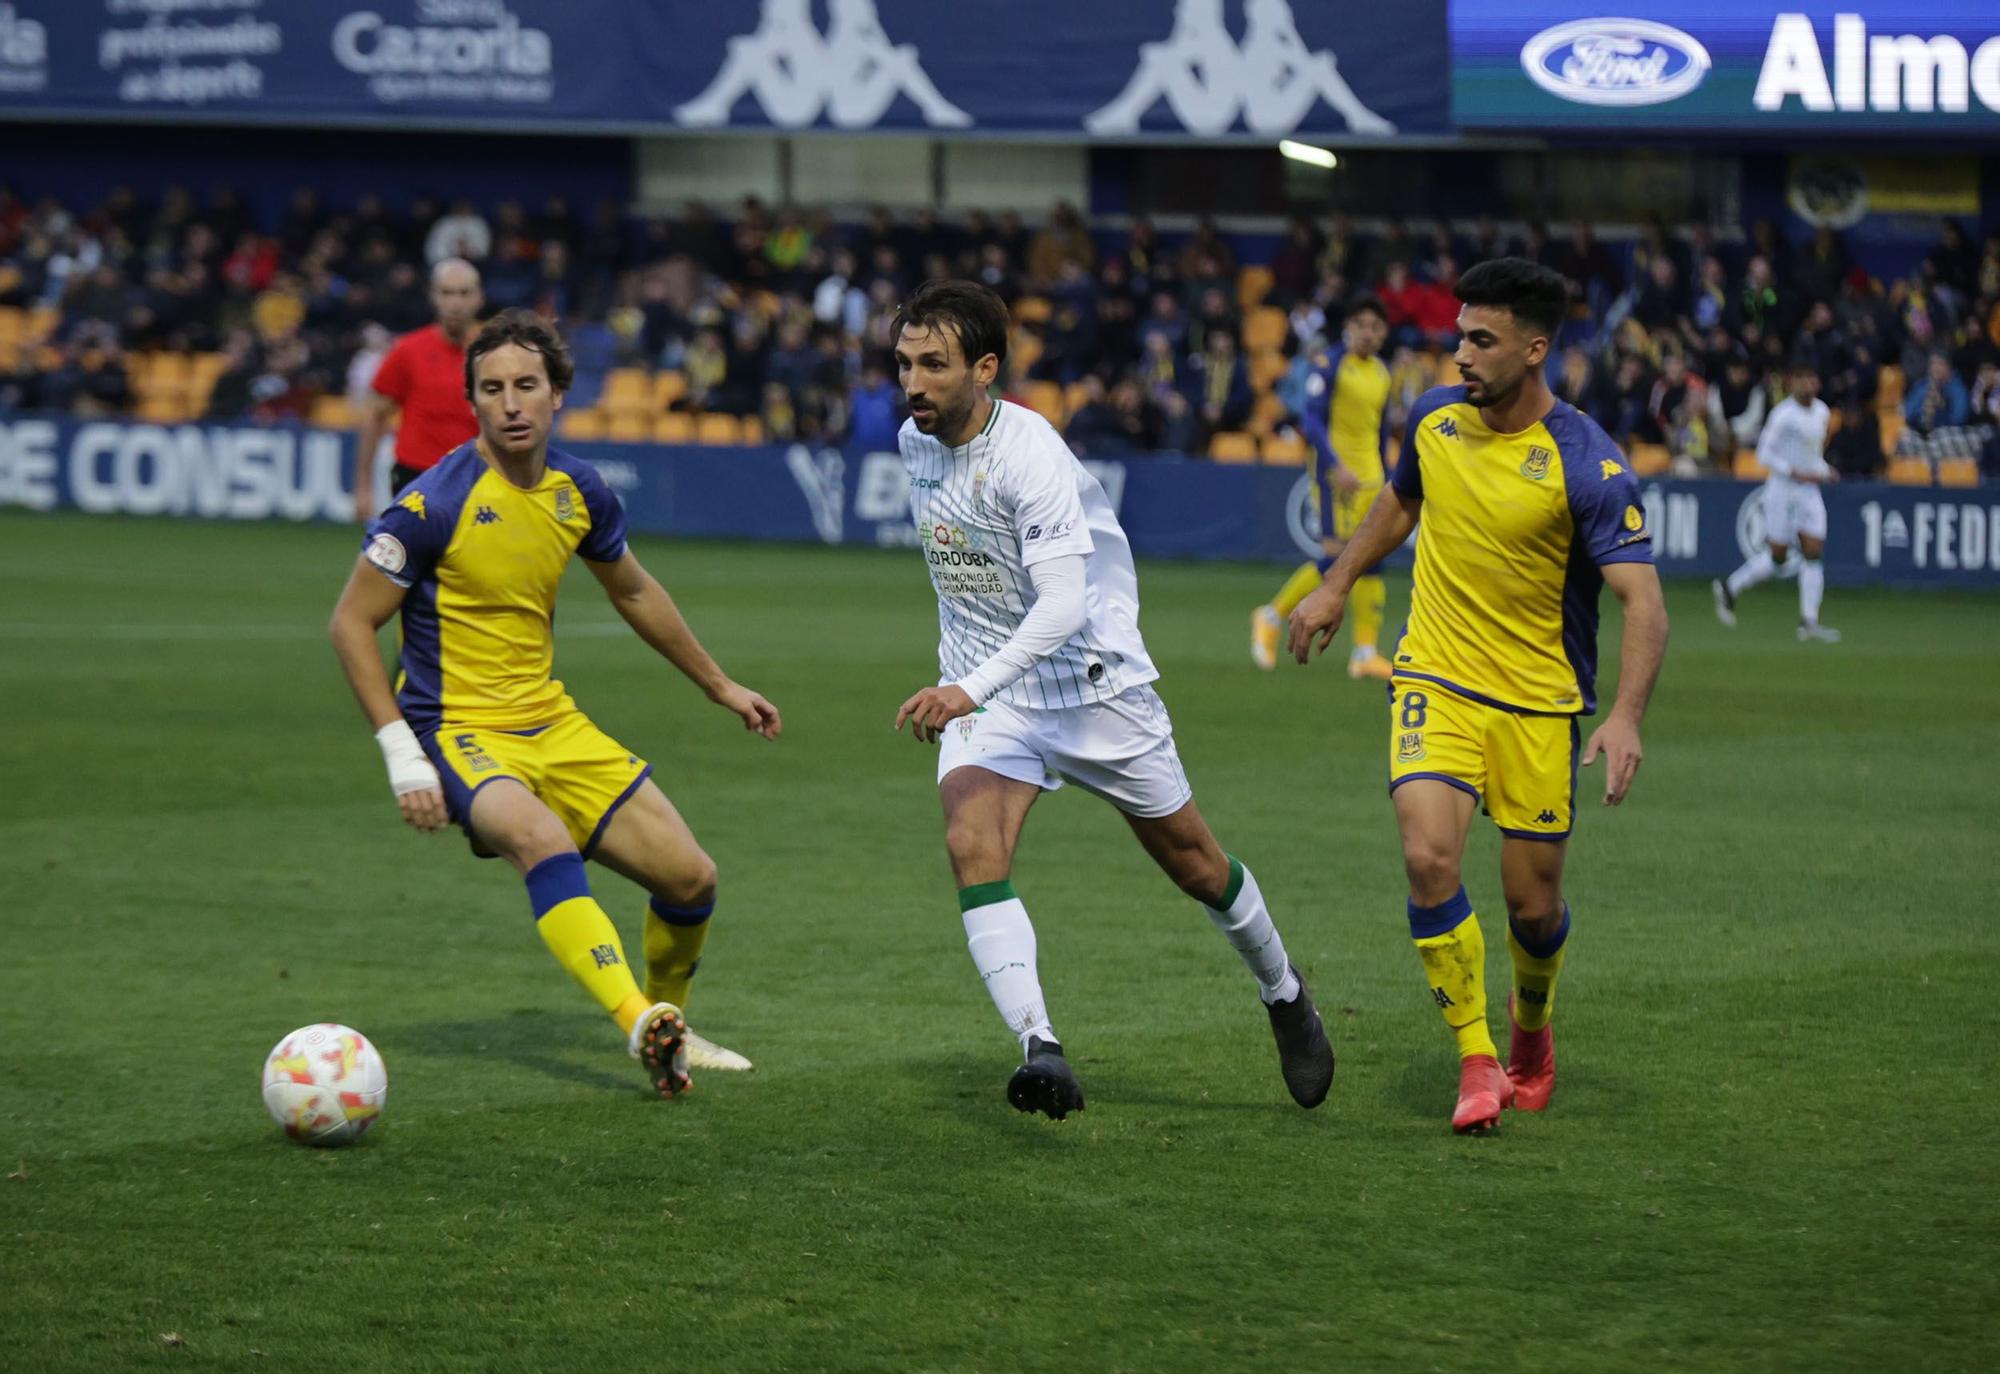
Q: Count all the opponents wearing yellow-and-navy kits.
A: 3